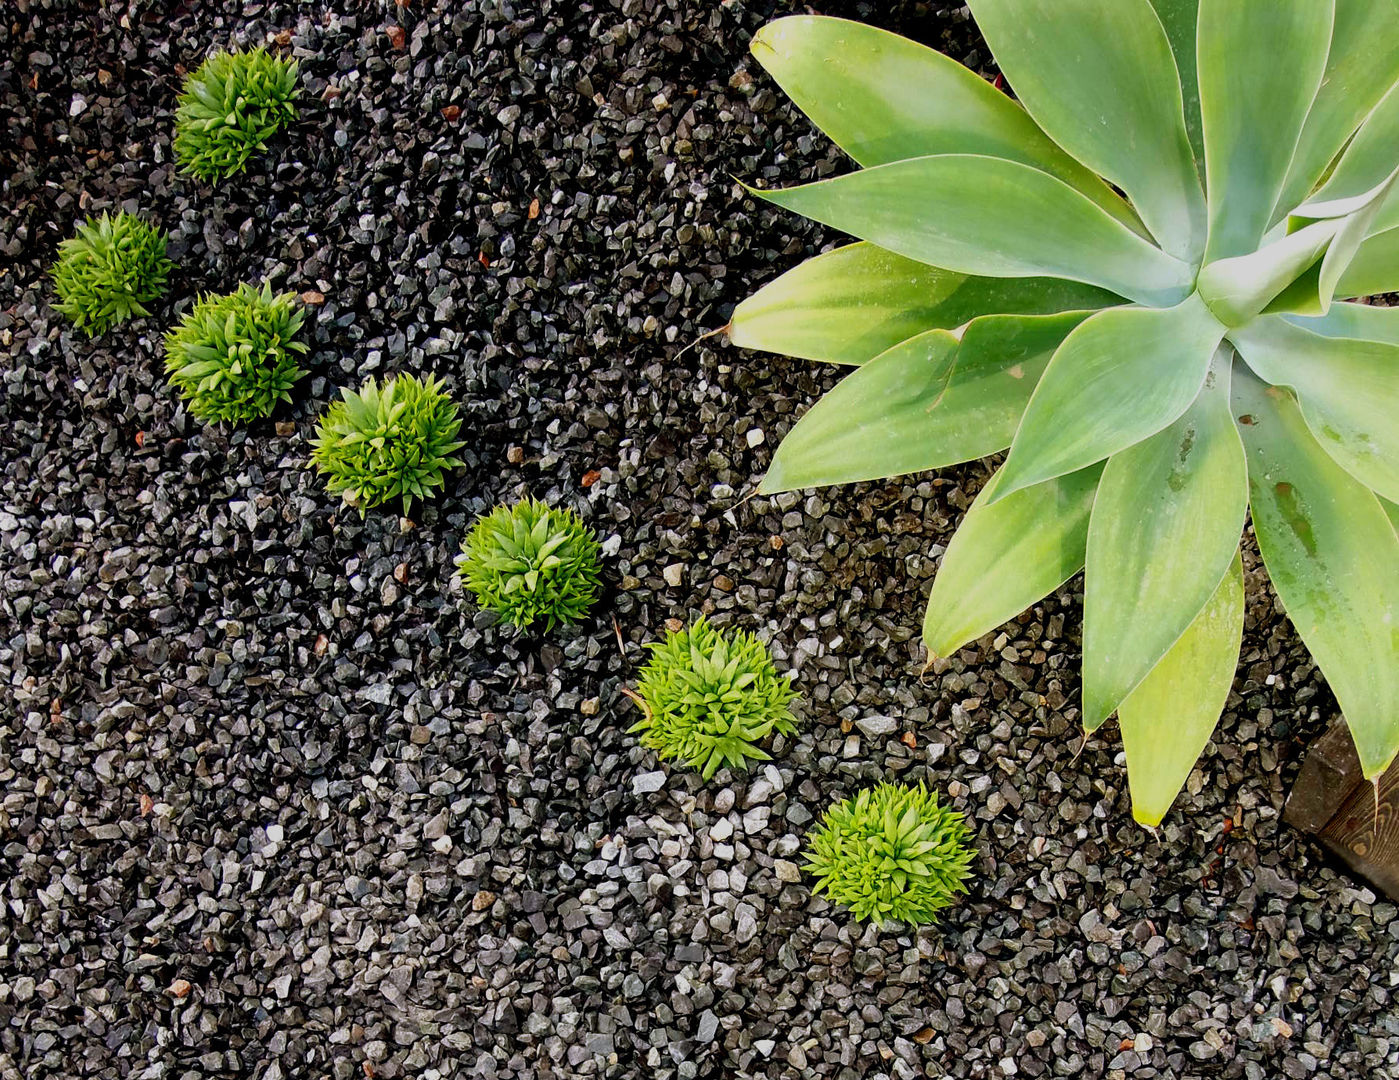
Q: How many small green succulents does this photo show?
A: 7